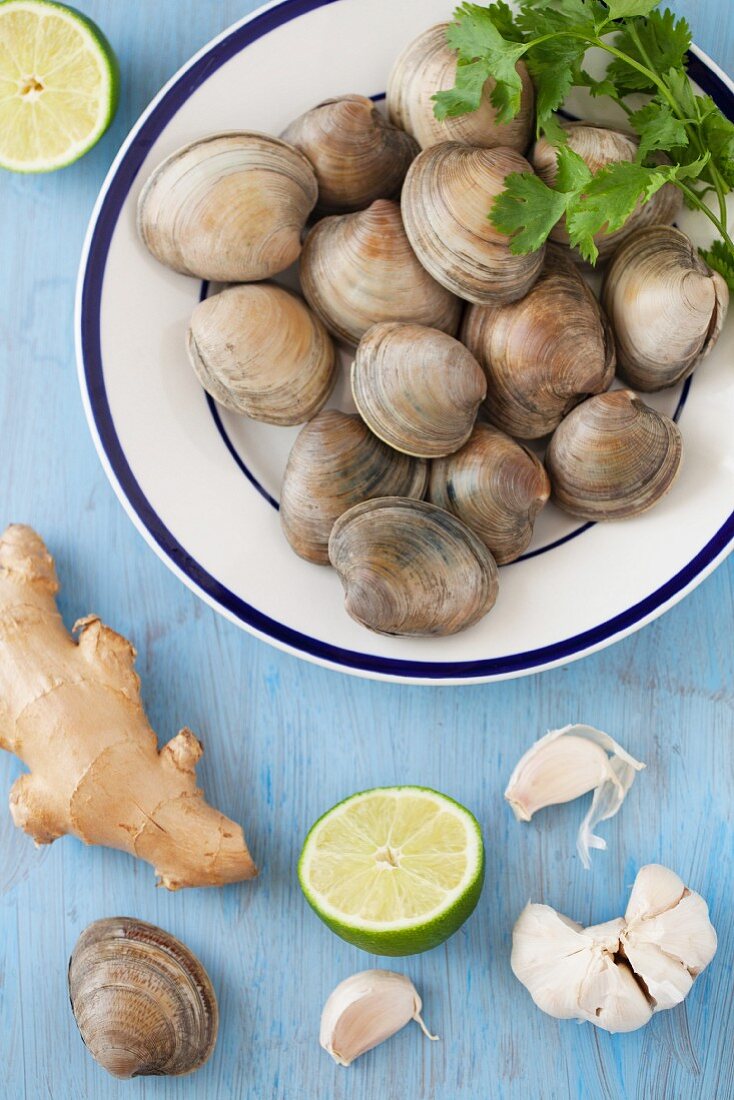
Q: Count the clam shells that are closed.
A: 15